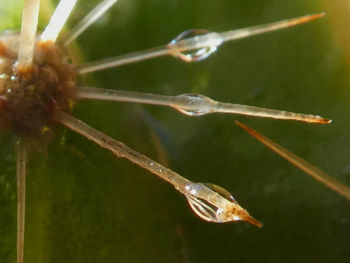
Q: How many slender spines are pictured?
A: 8